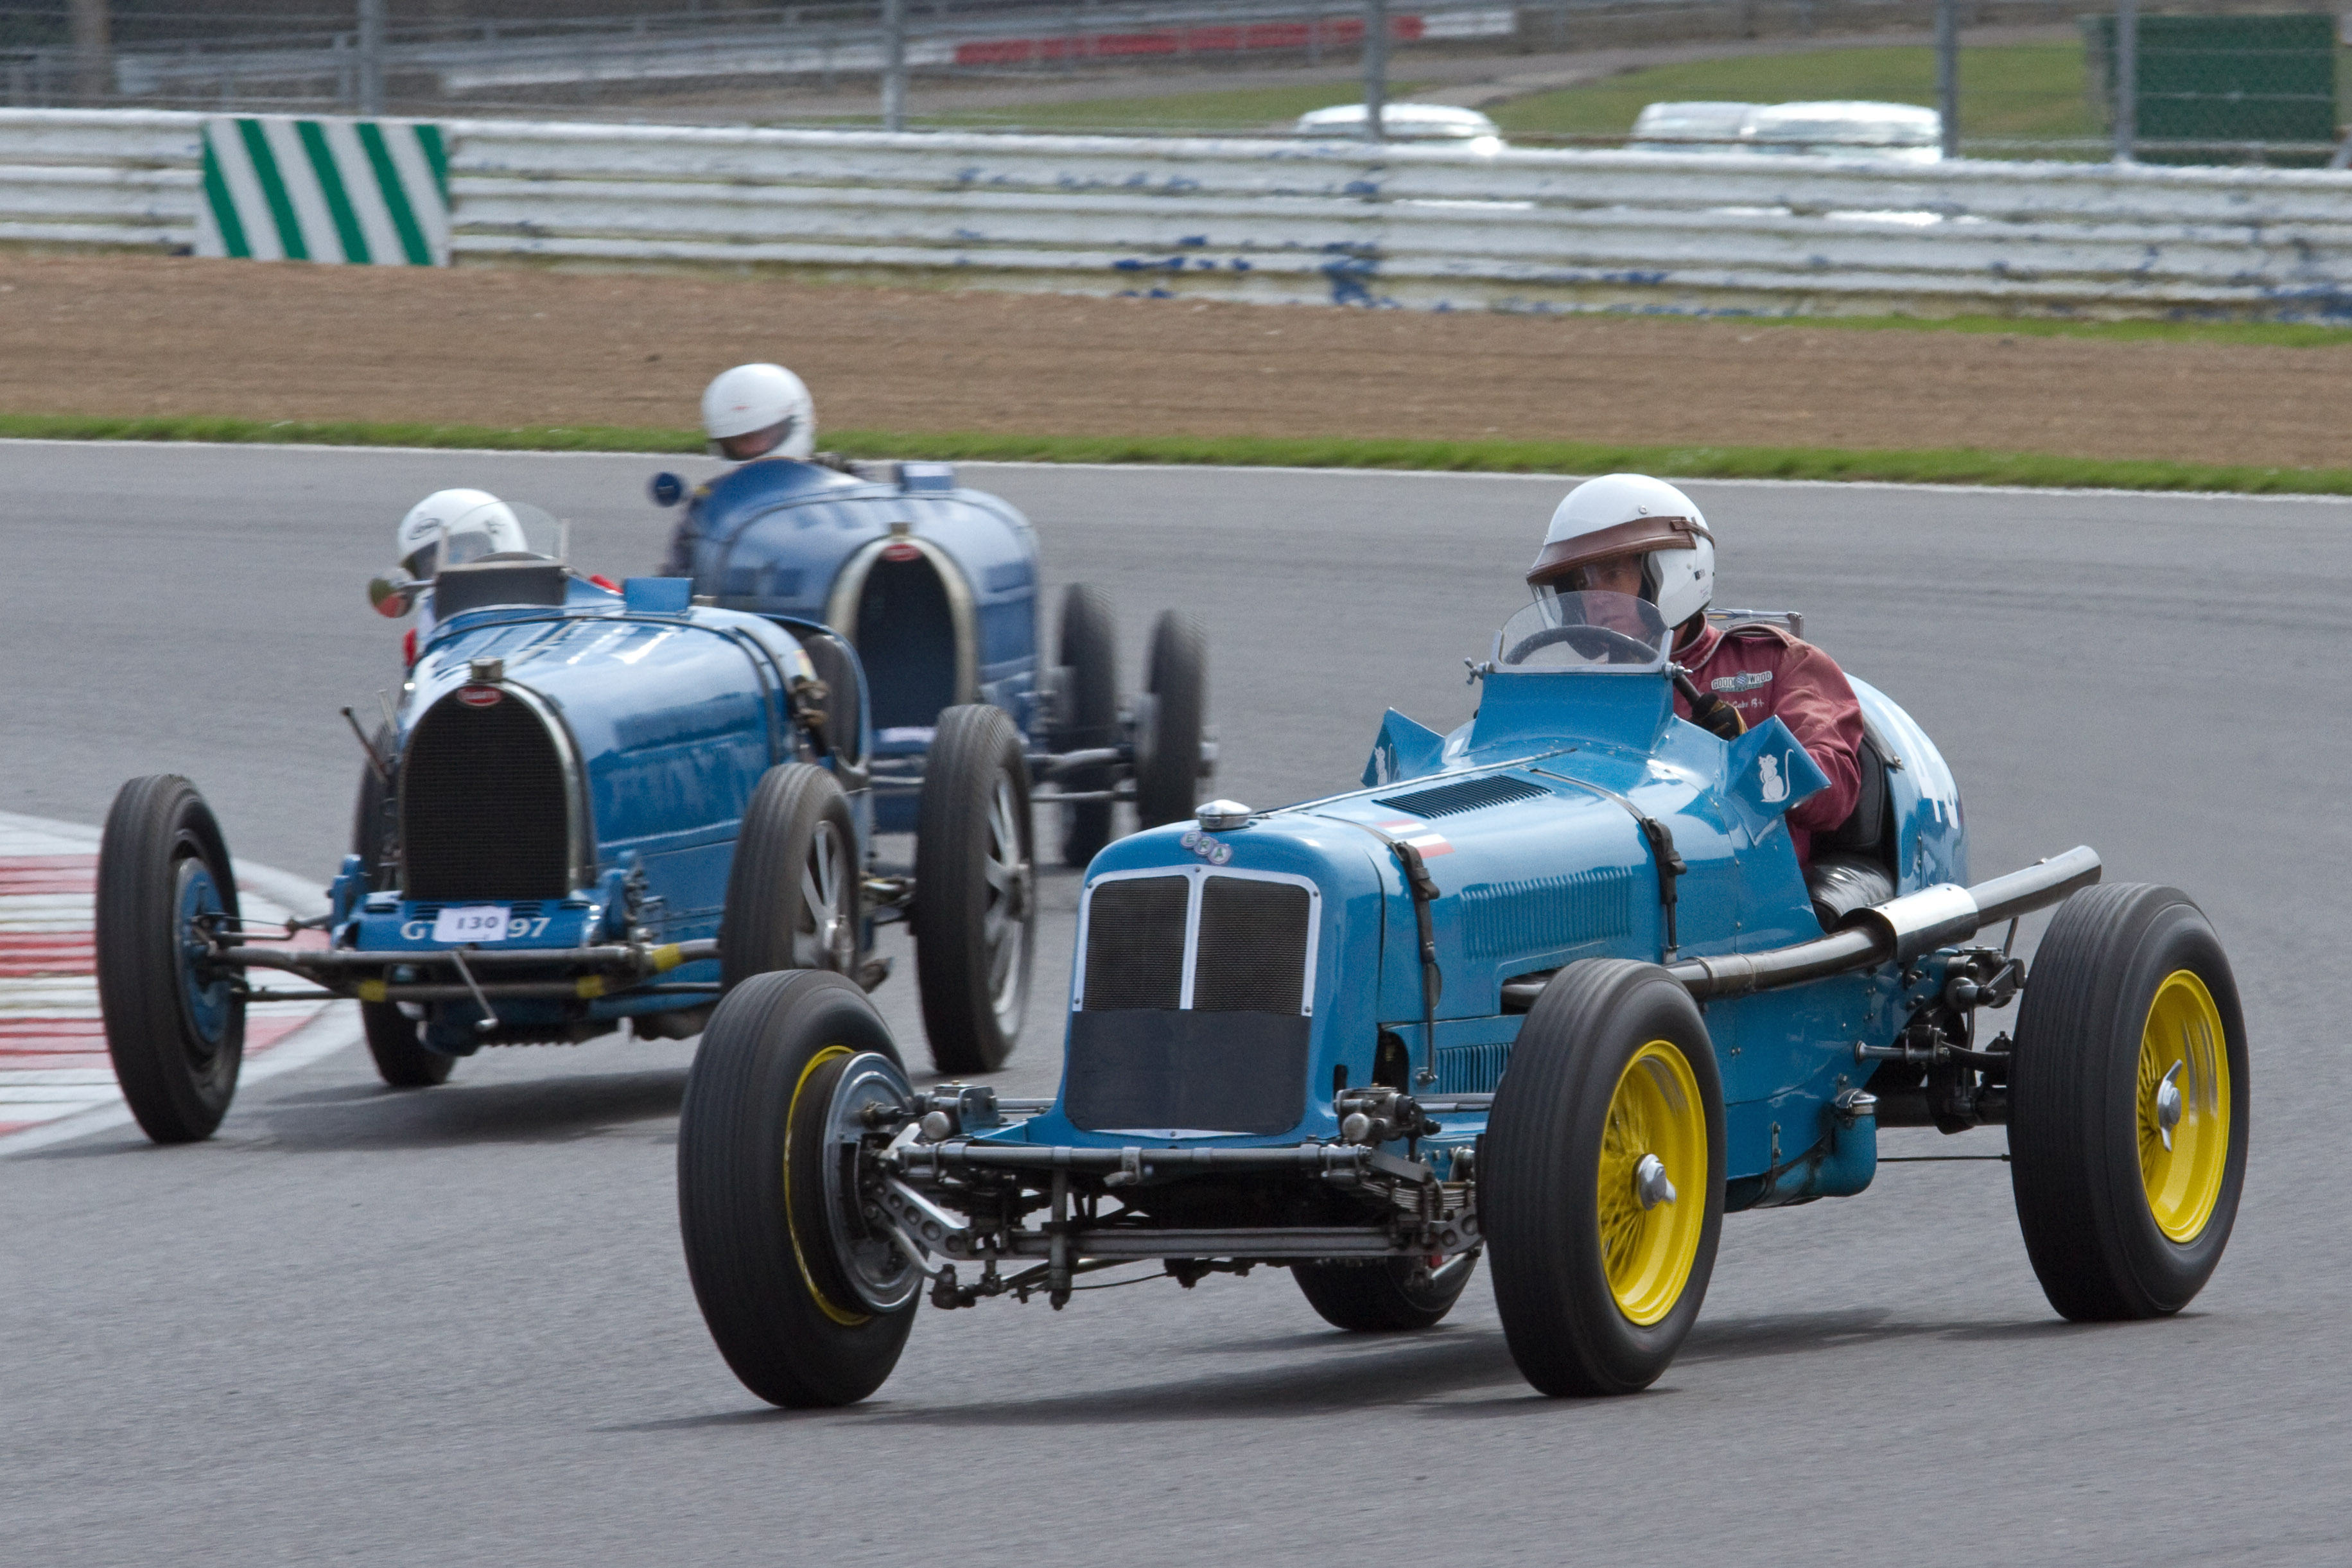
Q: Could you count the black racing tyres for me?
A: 10